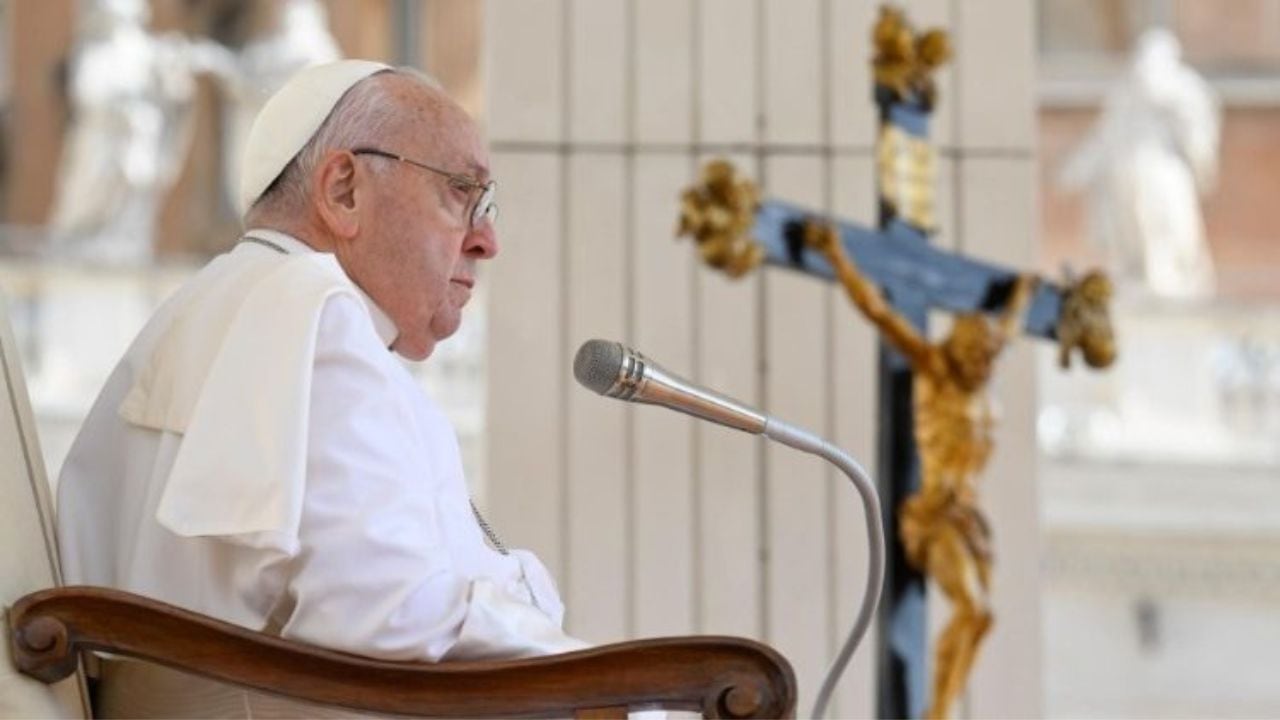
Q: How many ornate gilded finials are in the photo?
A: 3